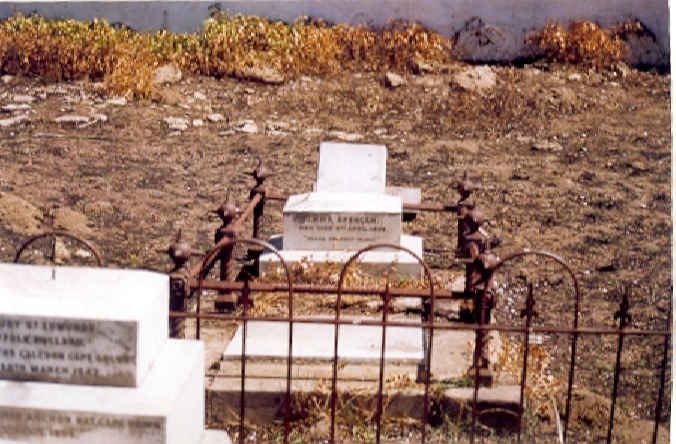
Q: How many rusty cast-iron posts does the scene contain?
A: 6